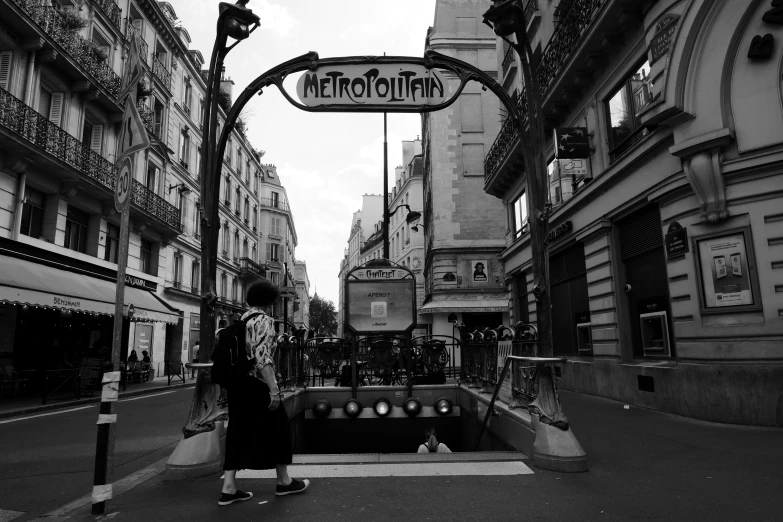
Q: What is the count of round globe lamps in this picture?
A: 5